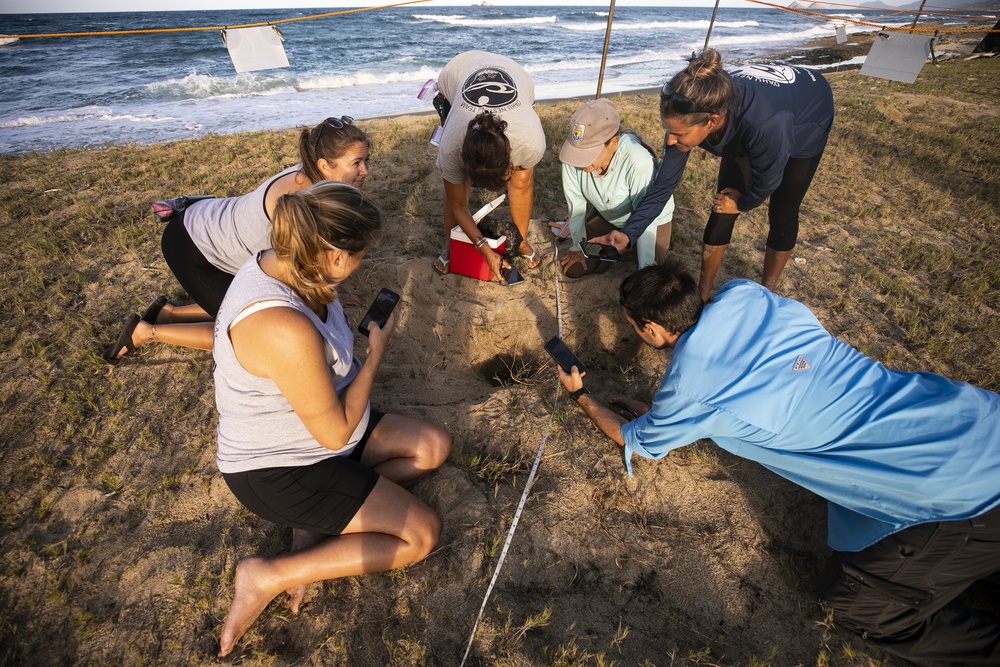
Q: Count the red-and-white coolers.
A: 1